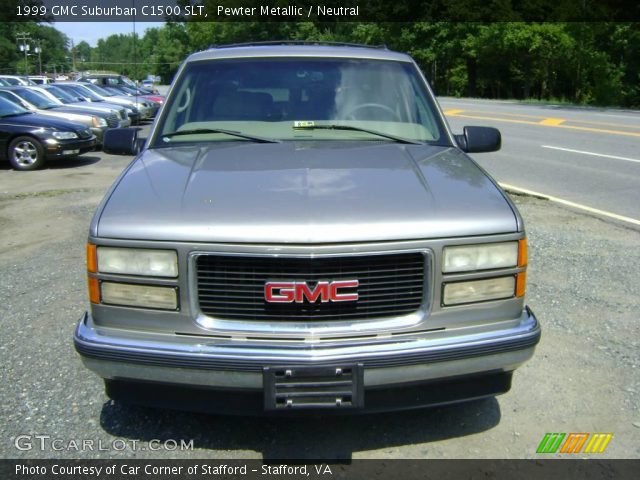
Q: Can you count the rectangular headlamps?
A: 4